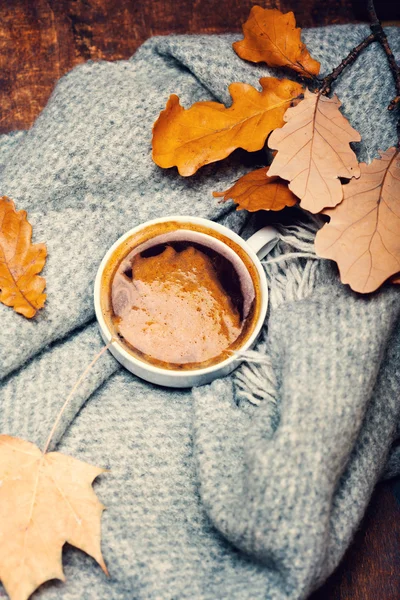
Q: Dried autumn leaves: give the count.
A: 7